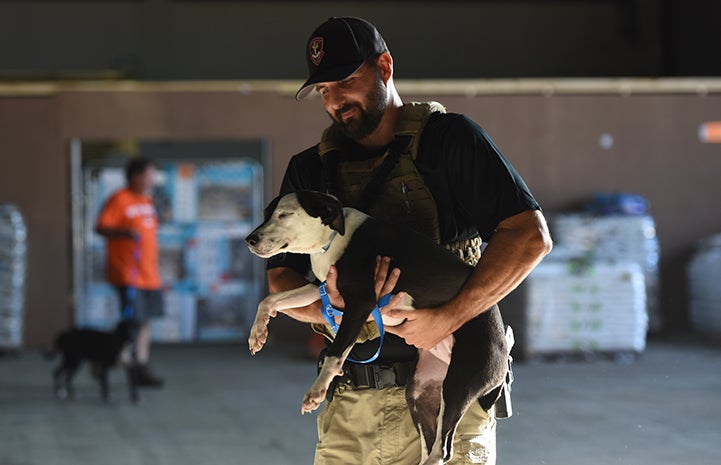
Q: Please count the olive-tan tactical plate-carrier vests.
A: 1